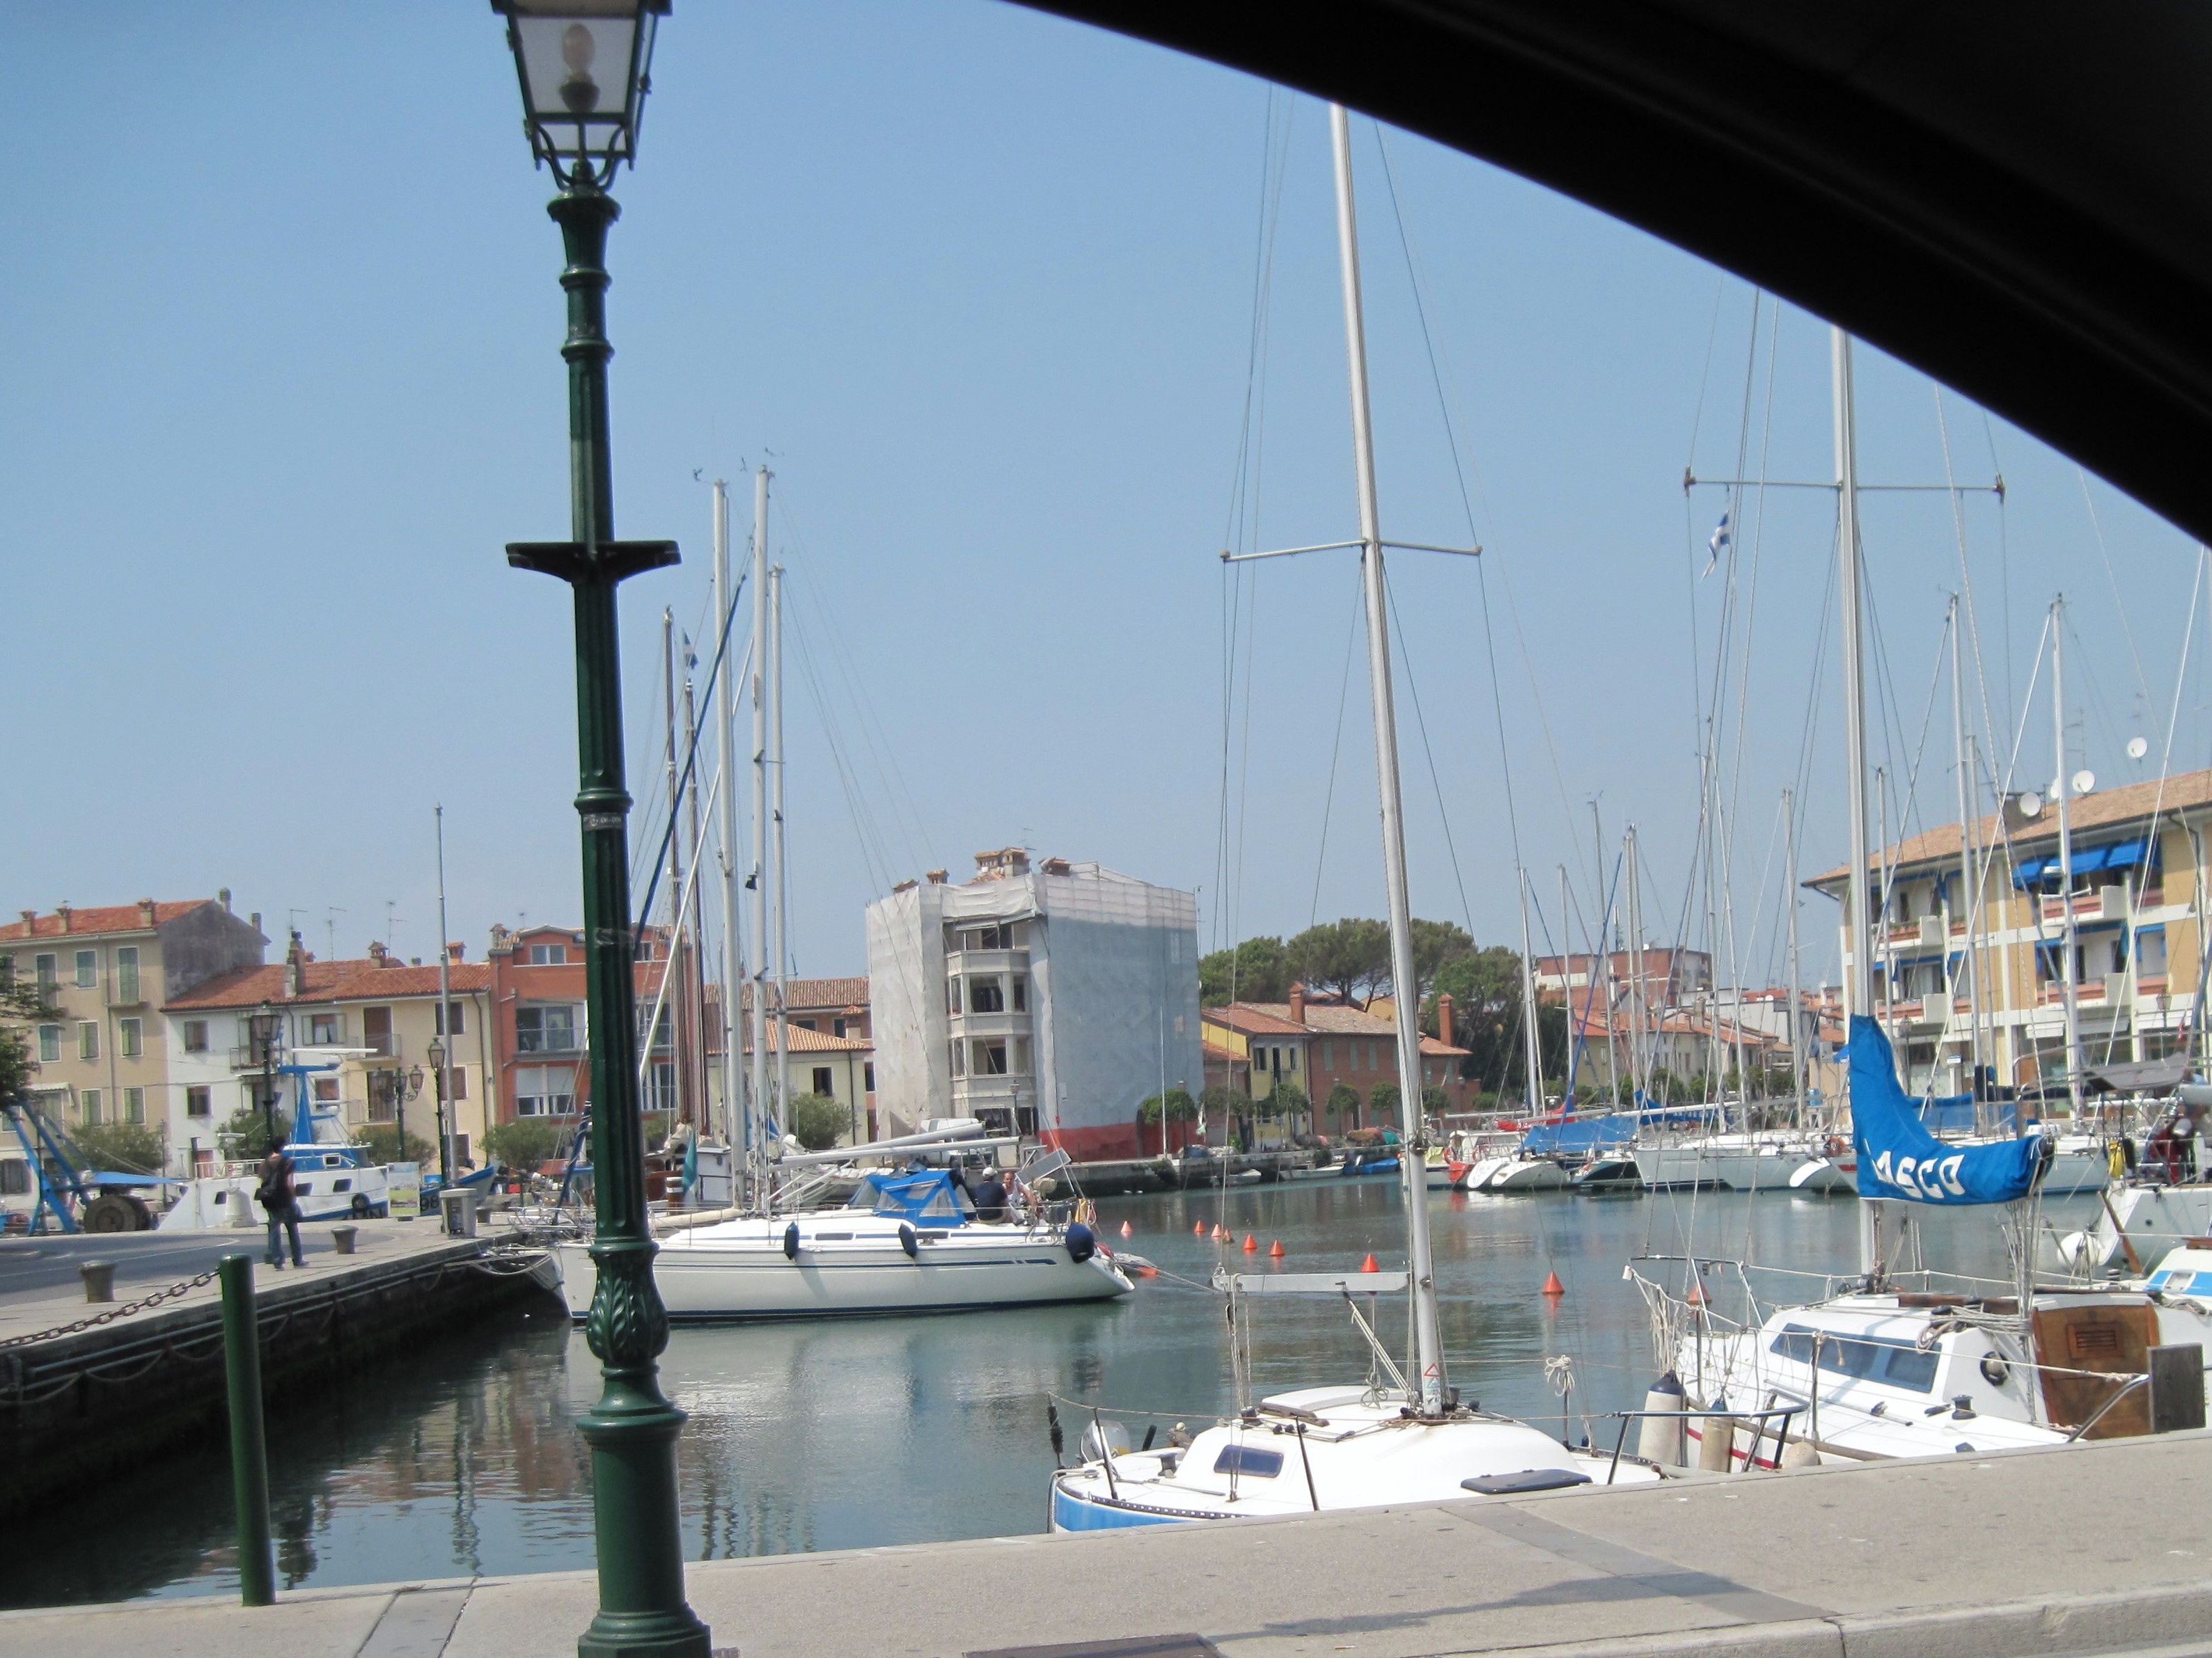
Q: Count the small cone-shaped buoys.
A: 9